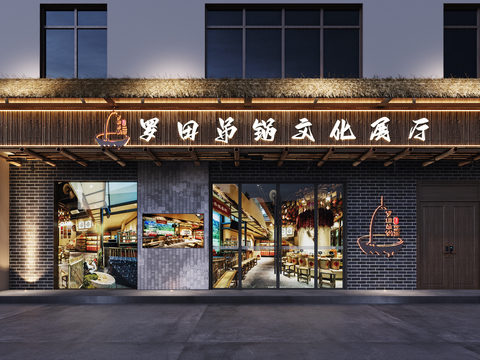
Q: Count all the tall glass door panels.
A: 4